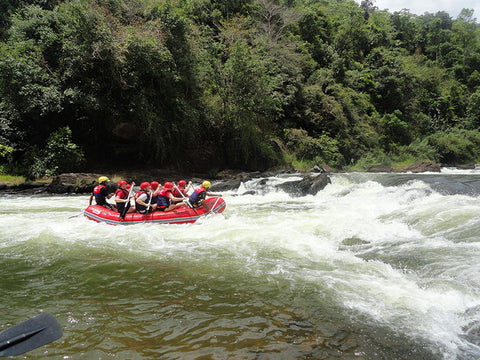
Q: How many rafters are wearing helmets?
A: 8